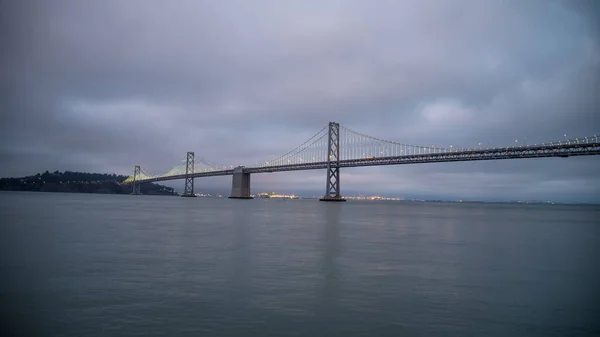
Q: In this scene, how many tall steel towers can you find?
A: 3